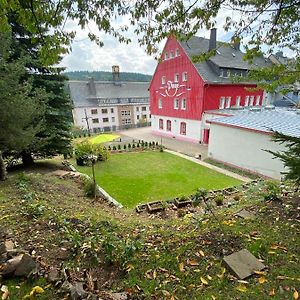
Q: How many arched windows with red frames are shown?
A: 3